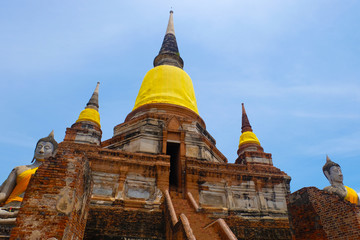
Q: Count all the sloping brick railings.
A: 4